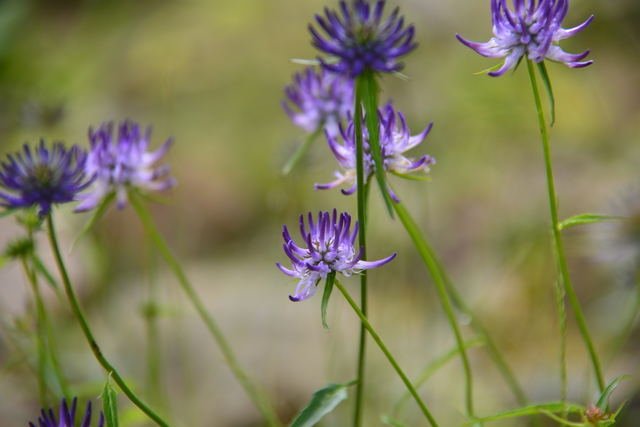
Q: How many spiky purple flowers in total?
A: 8